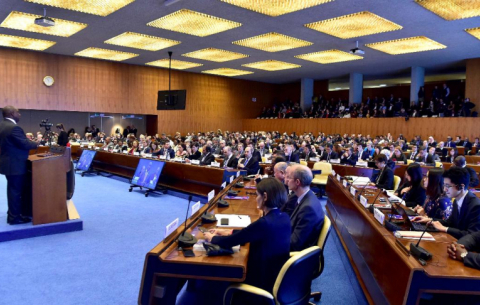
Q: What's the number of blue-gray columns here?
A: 3